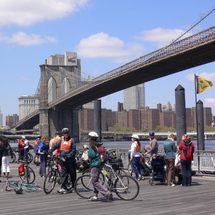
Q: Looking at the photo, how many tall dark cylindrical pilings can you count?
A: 3